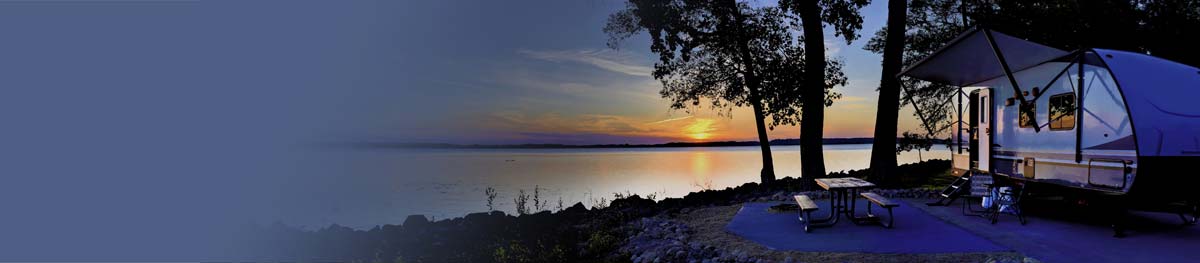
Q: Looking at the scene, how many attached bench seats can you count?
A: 2